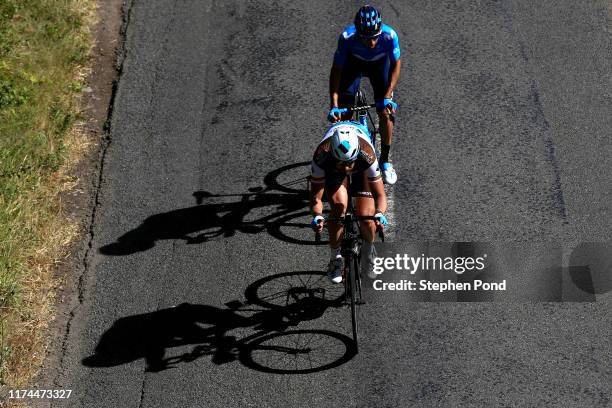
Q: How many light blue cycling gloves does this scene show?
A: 4